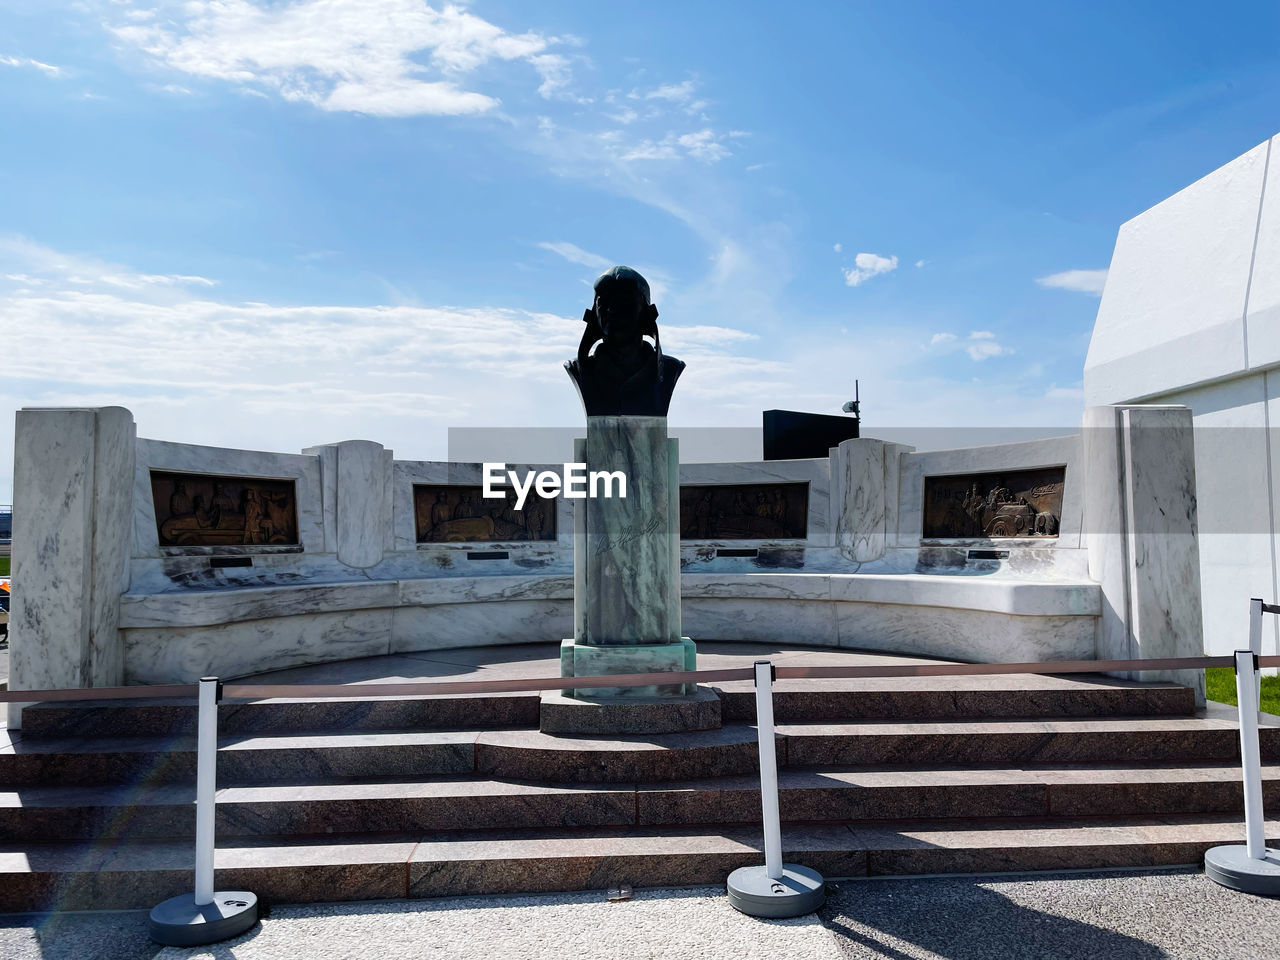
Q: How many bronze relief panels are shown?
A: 4